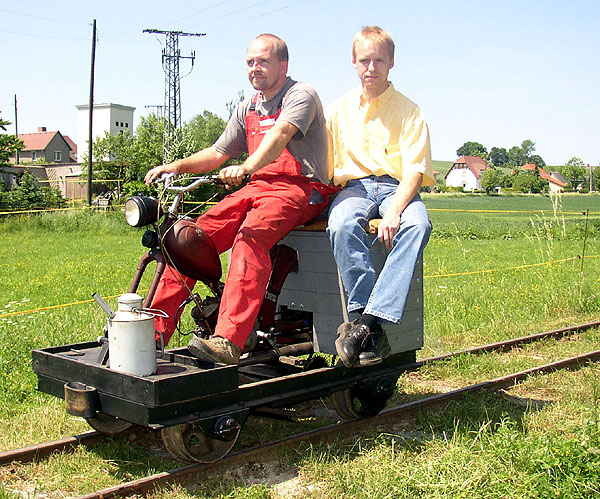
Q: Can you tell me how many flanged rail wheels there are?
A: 3